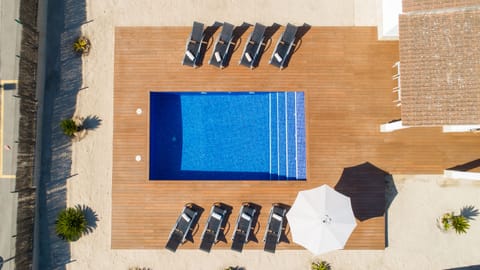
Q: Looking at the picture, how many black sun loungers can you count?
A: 8